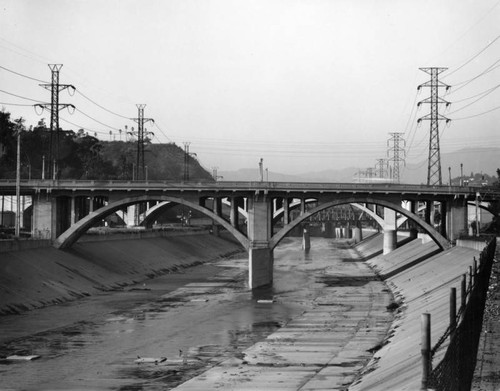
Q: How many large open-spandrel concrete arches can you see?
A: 2